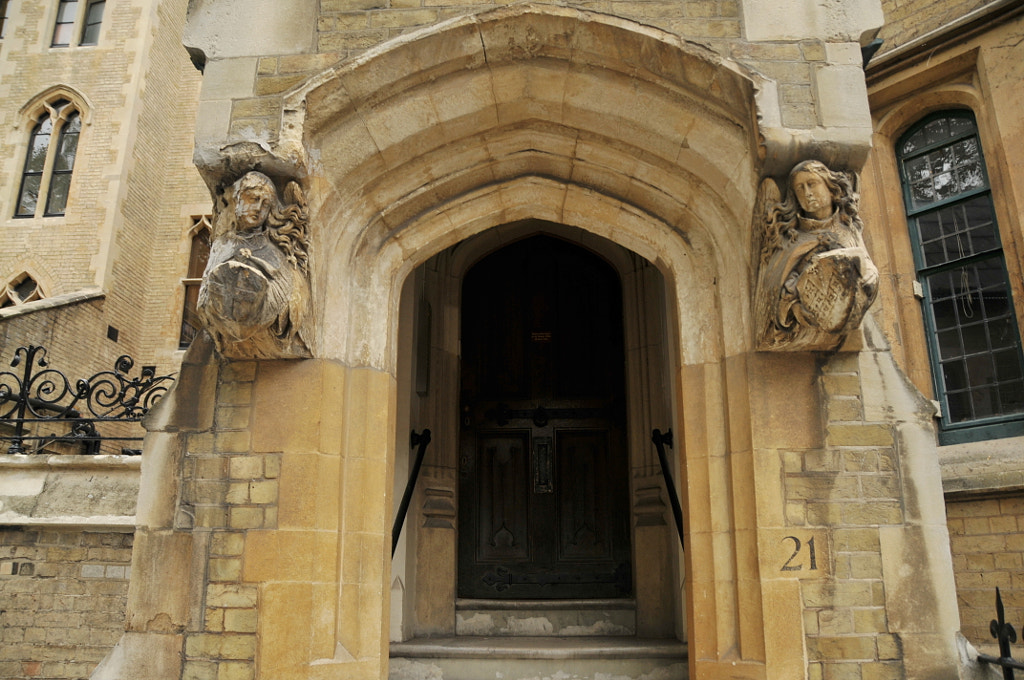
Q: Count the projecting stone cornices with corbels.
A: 2